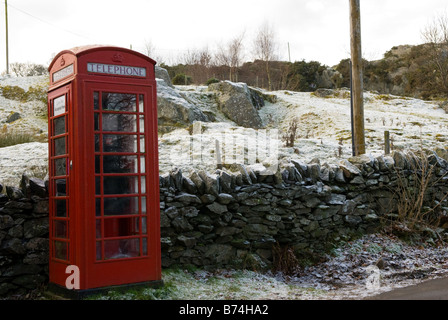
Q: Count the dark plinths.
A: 1